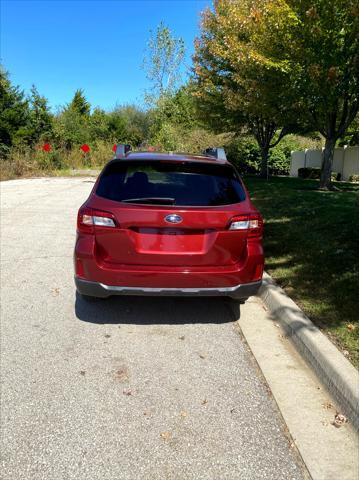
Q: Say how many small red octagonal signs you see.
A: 3